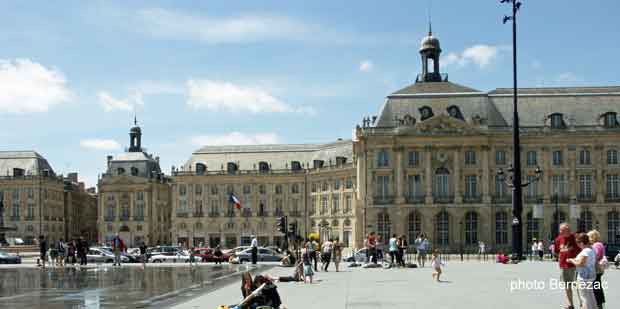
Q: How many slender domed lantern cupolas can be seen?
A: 2